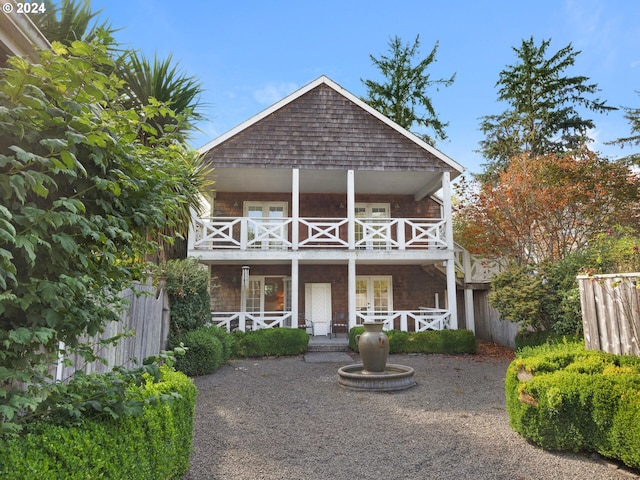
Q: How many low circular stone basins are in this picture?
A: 1